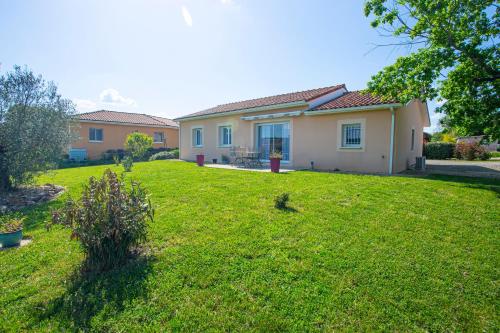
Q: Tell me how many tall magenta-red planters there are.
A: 2